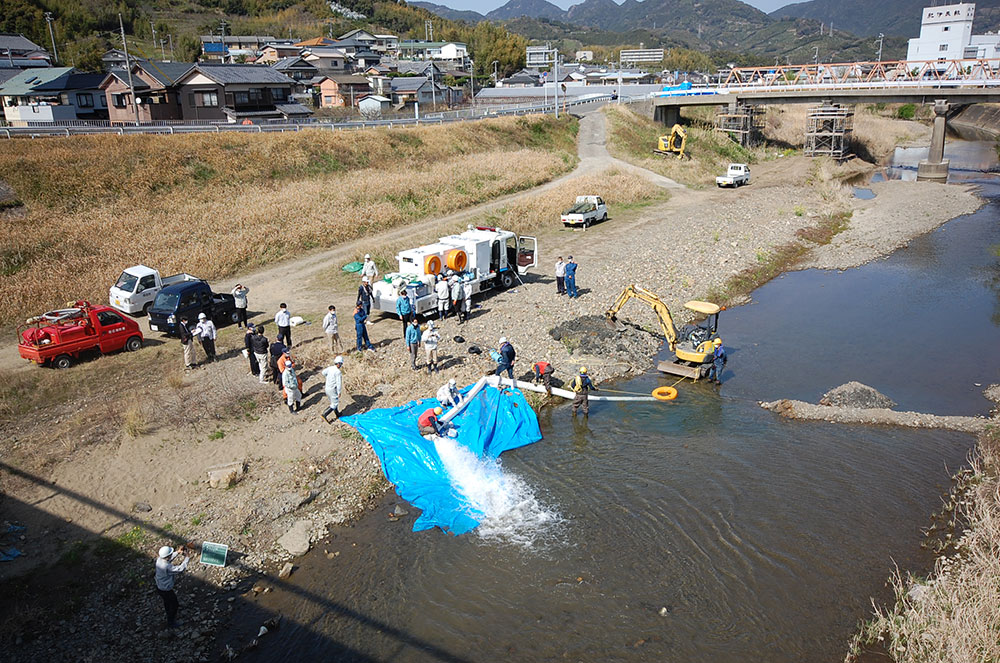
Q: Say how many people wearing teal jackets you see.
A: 2